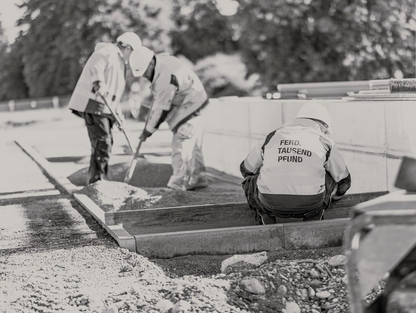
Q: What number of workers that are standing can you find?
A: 2